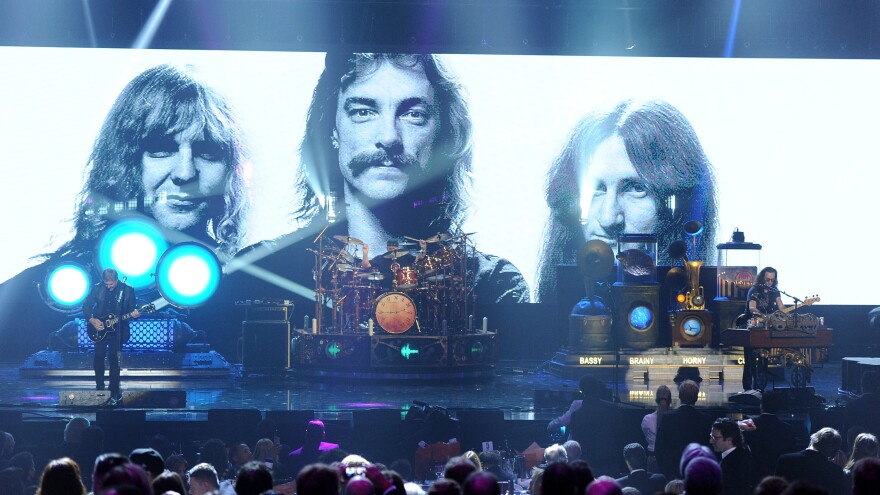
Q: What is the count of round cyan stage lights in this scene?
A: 3